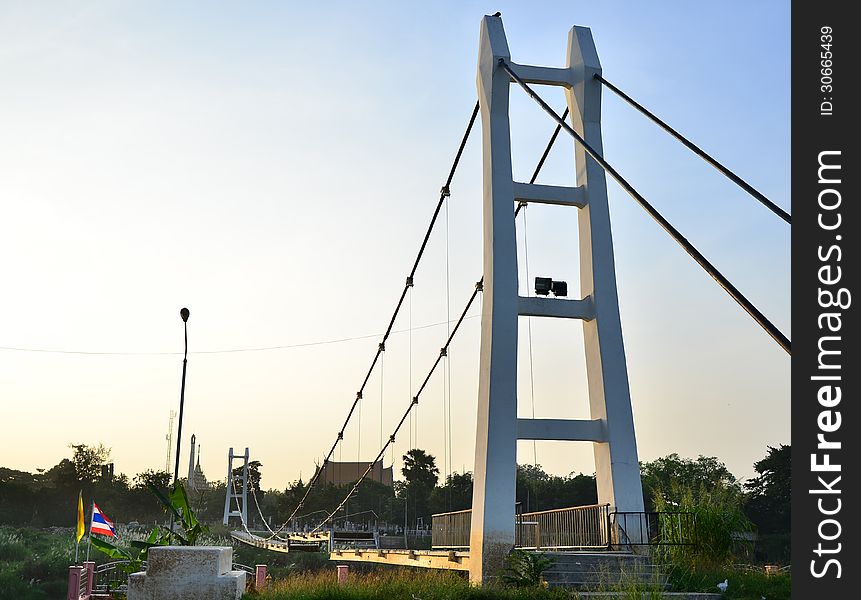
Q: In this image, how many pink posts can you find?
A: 4